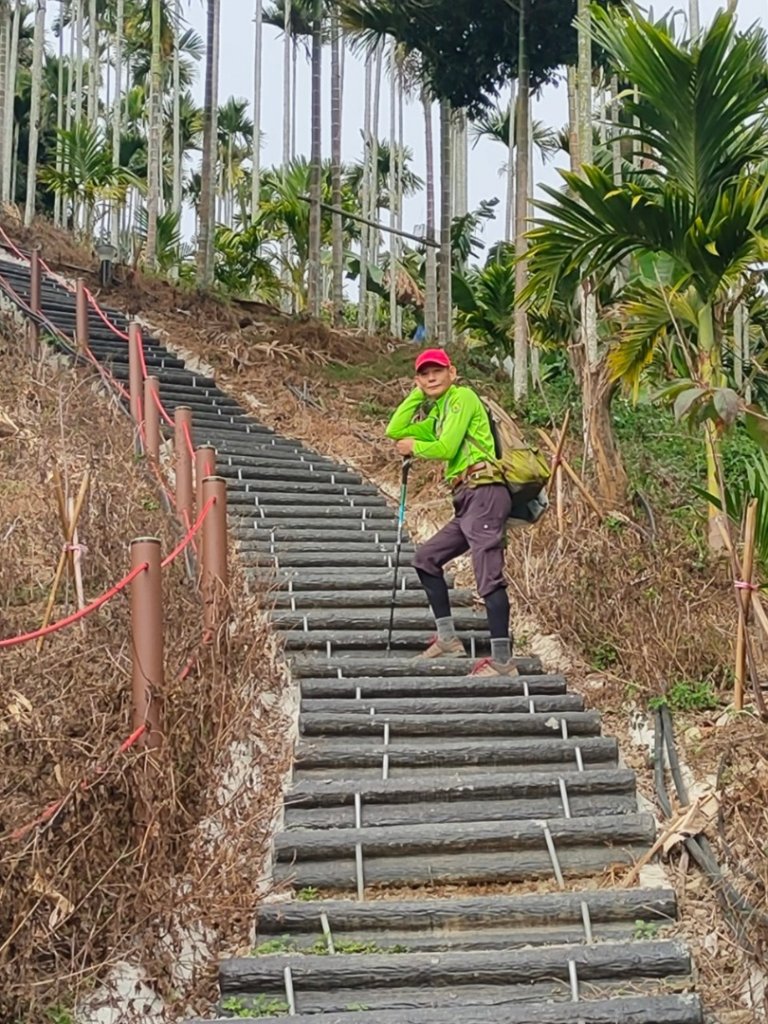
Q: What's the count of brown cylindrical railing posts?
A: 8